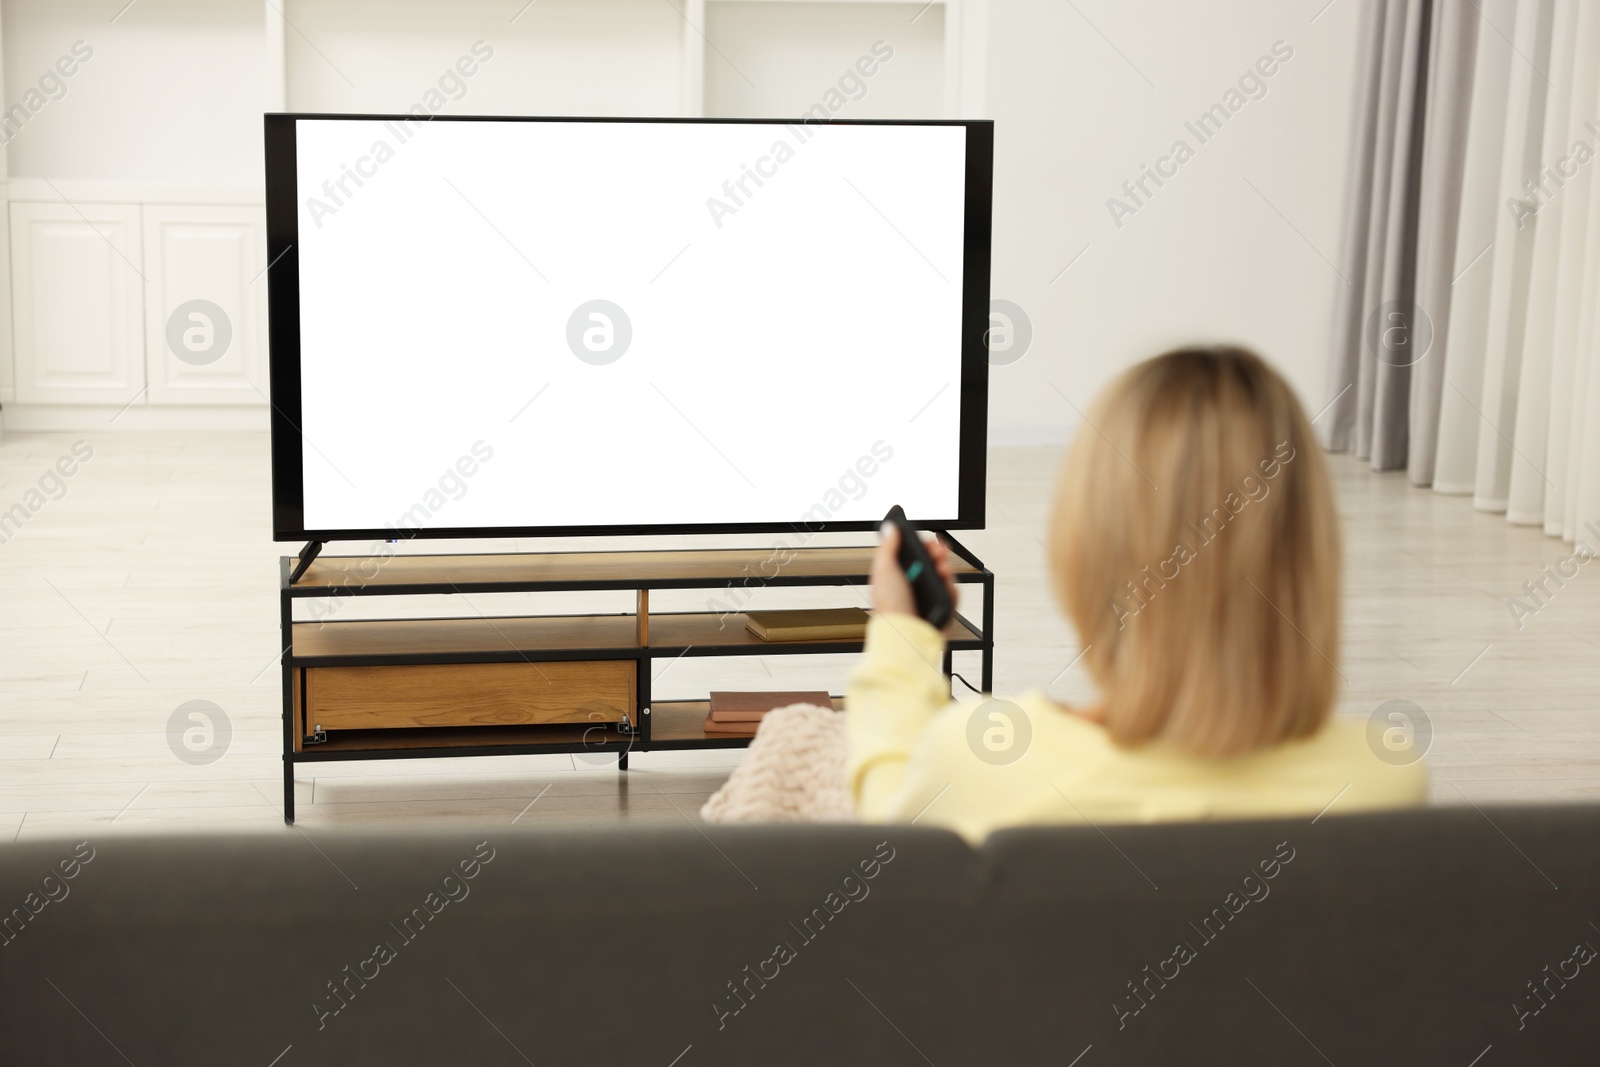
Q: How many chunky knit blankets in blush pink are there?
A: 1